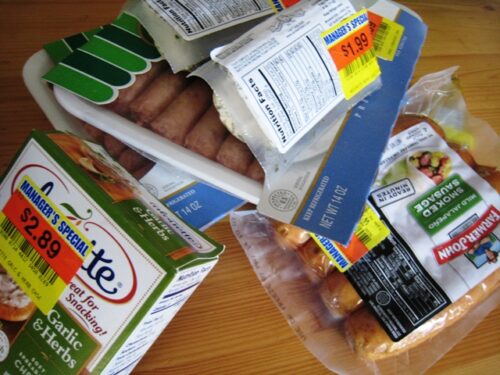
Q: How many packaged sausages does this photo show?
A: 3